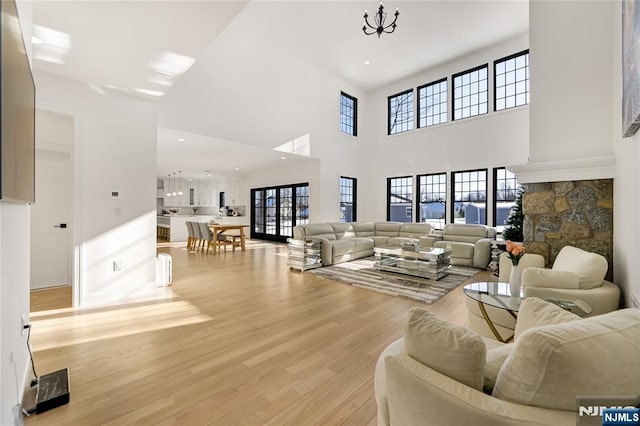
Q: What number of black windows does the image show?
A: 10